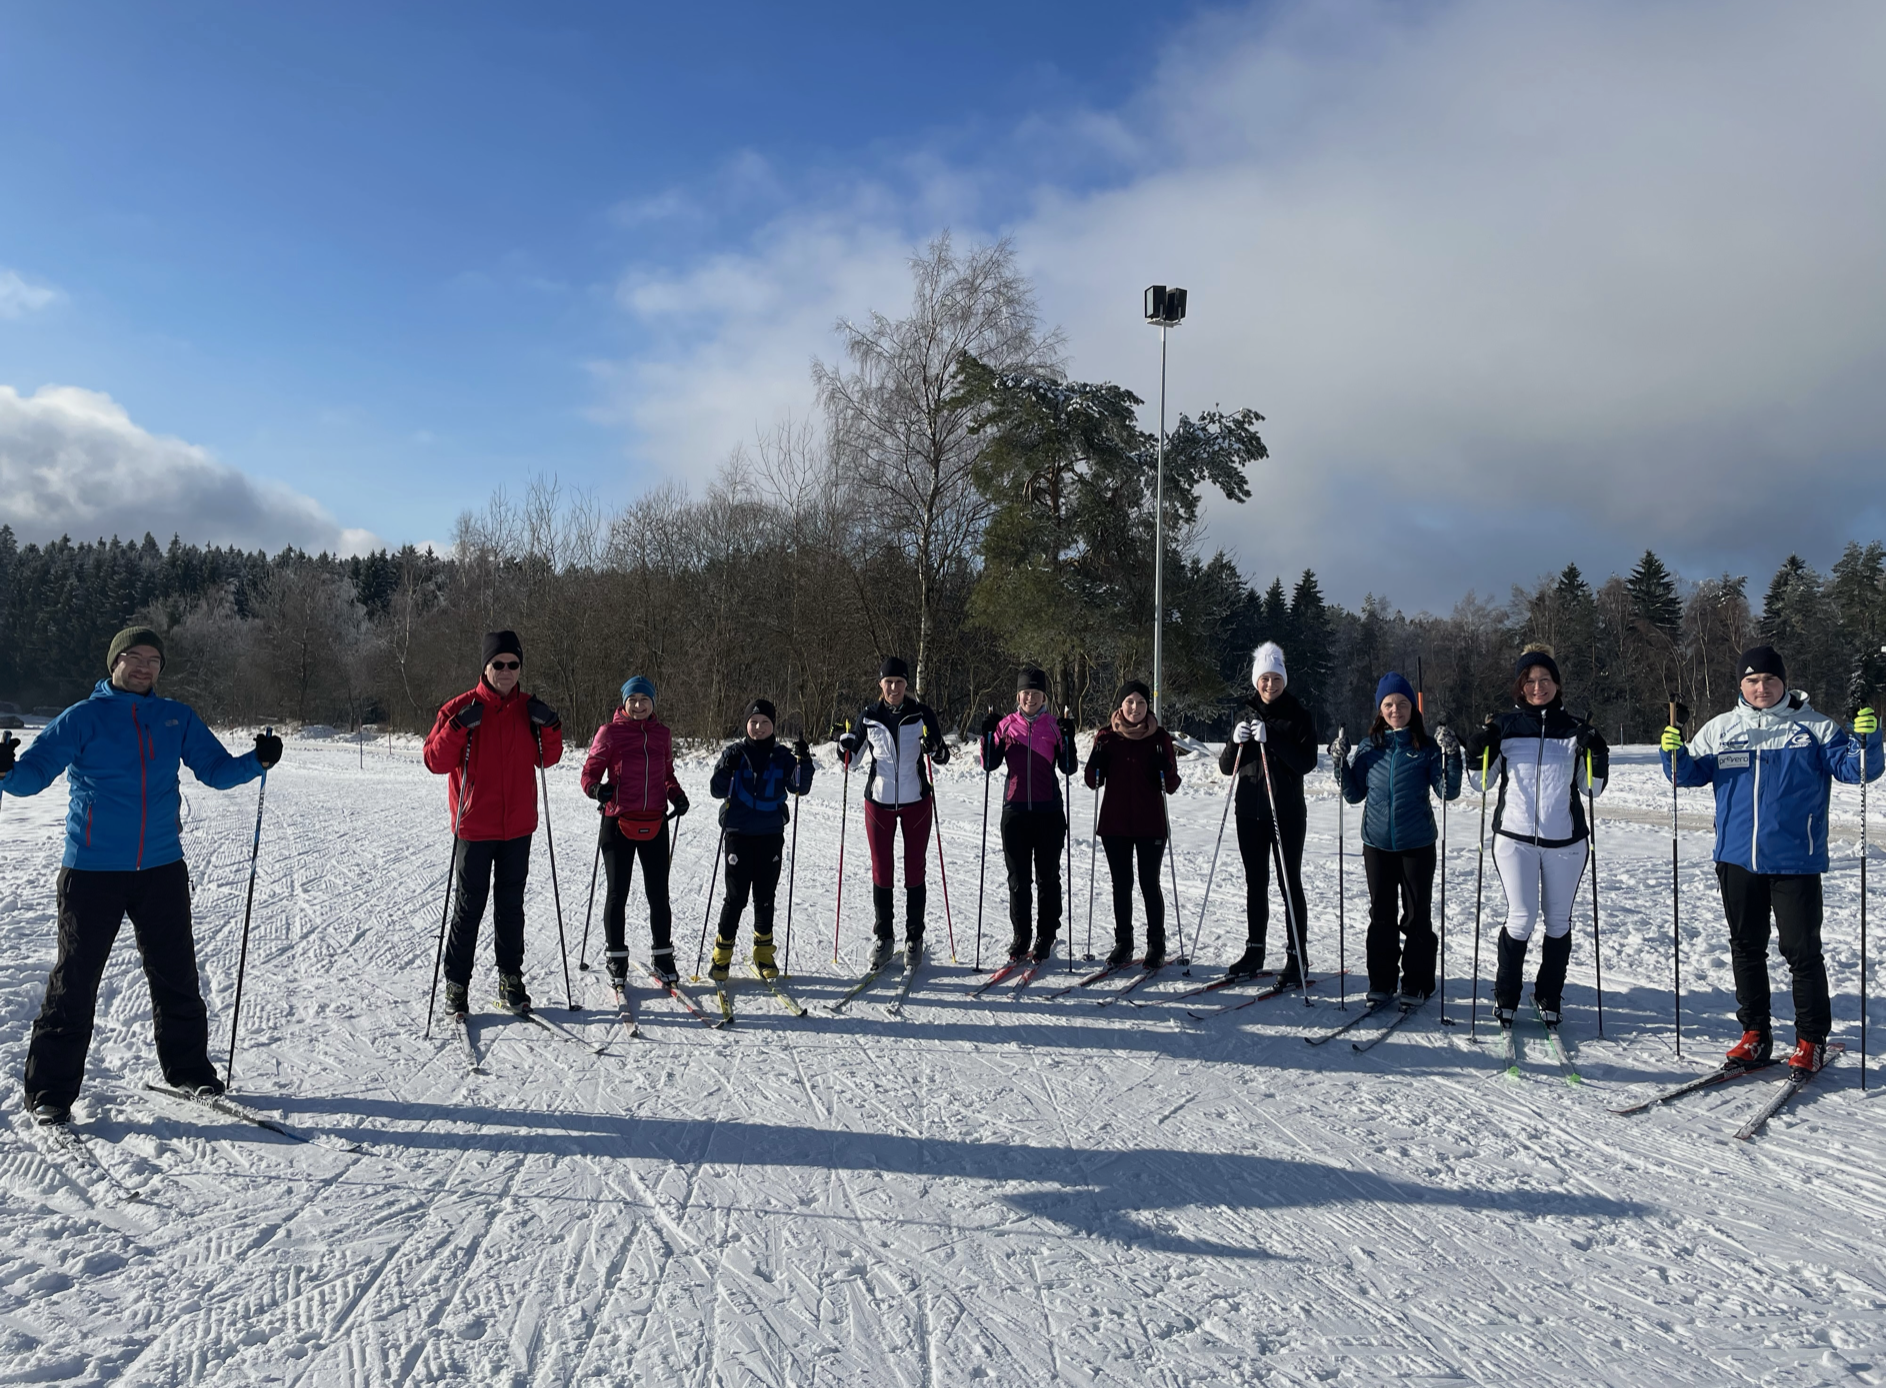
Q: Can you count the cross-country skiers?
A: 11